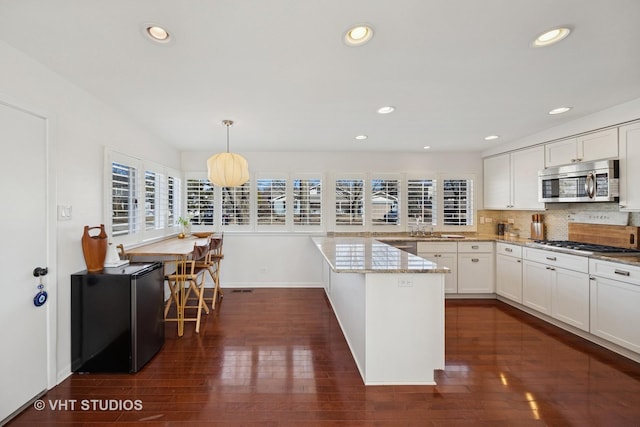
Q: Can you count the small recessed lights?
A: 8